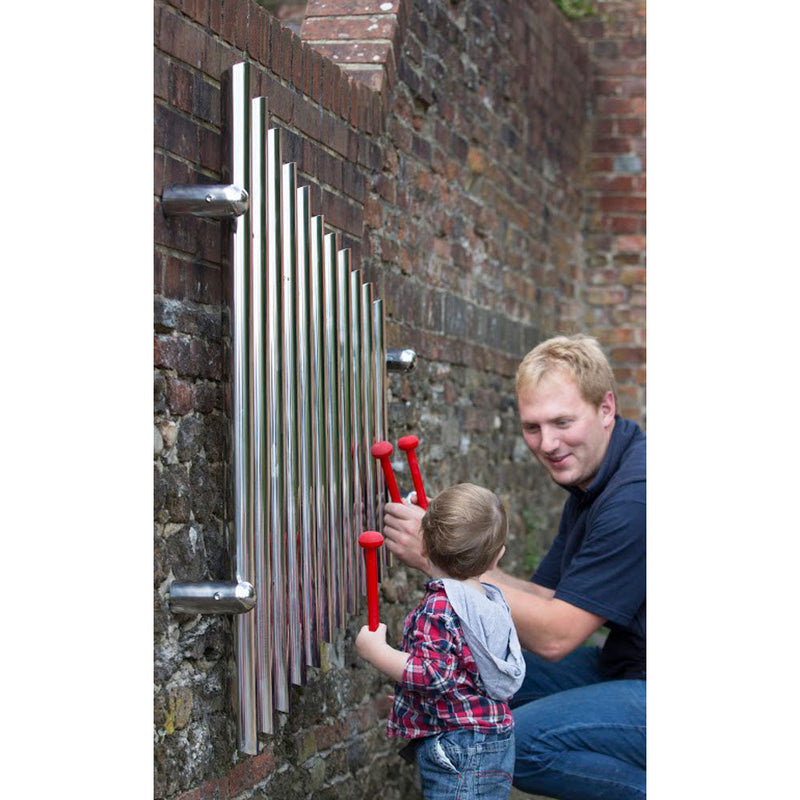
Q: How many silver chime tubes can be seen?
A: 11